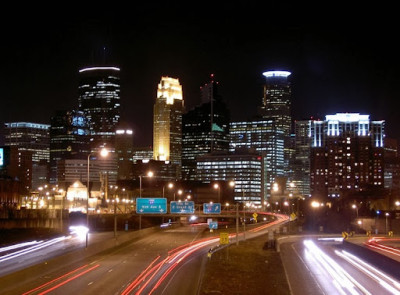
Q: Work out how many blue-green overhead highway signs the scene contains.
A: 3